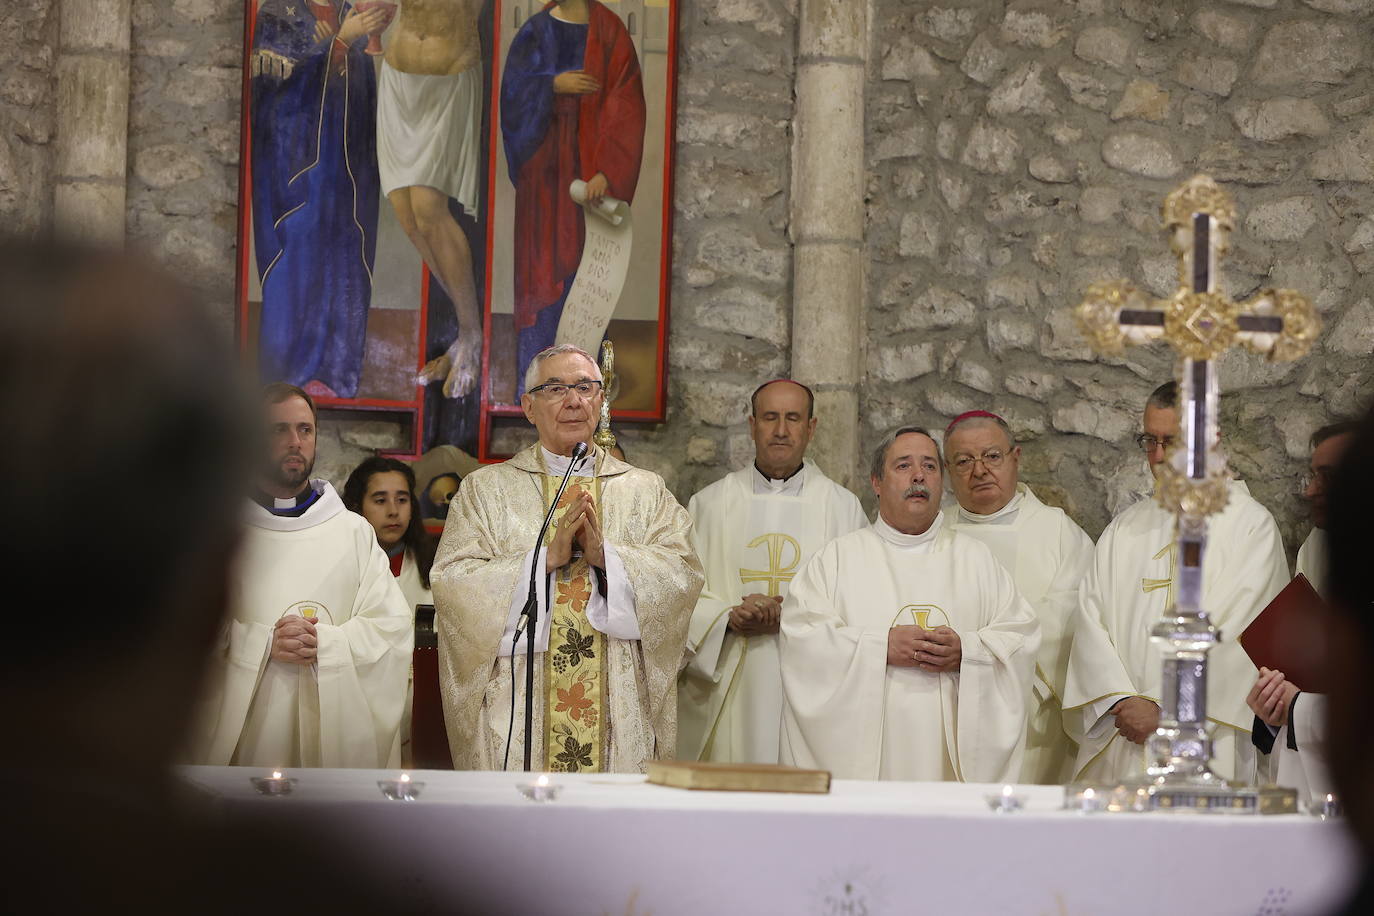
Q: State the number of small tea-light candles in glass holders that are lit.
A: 6